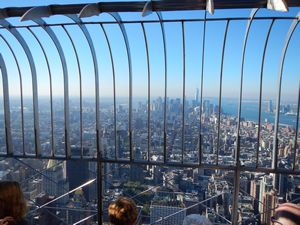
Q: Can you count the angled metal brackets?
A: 5